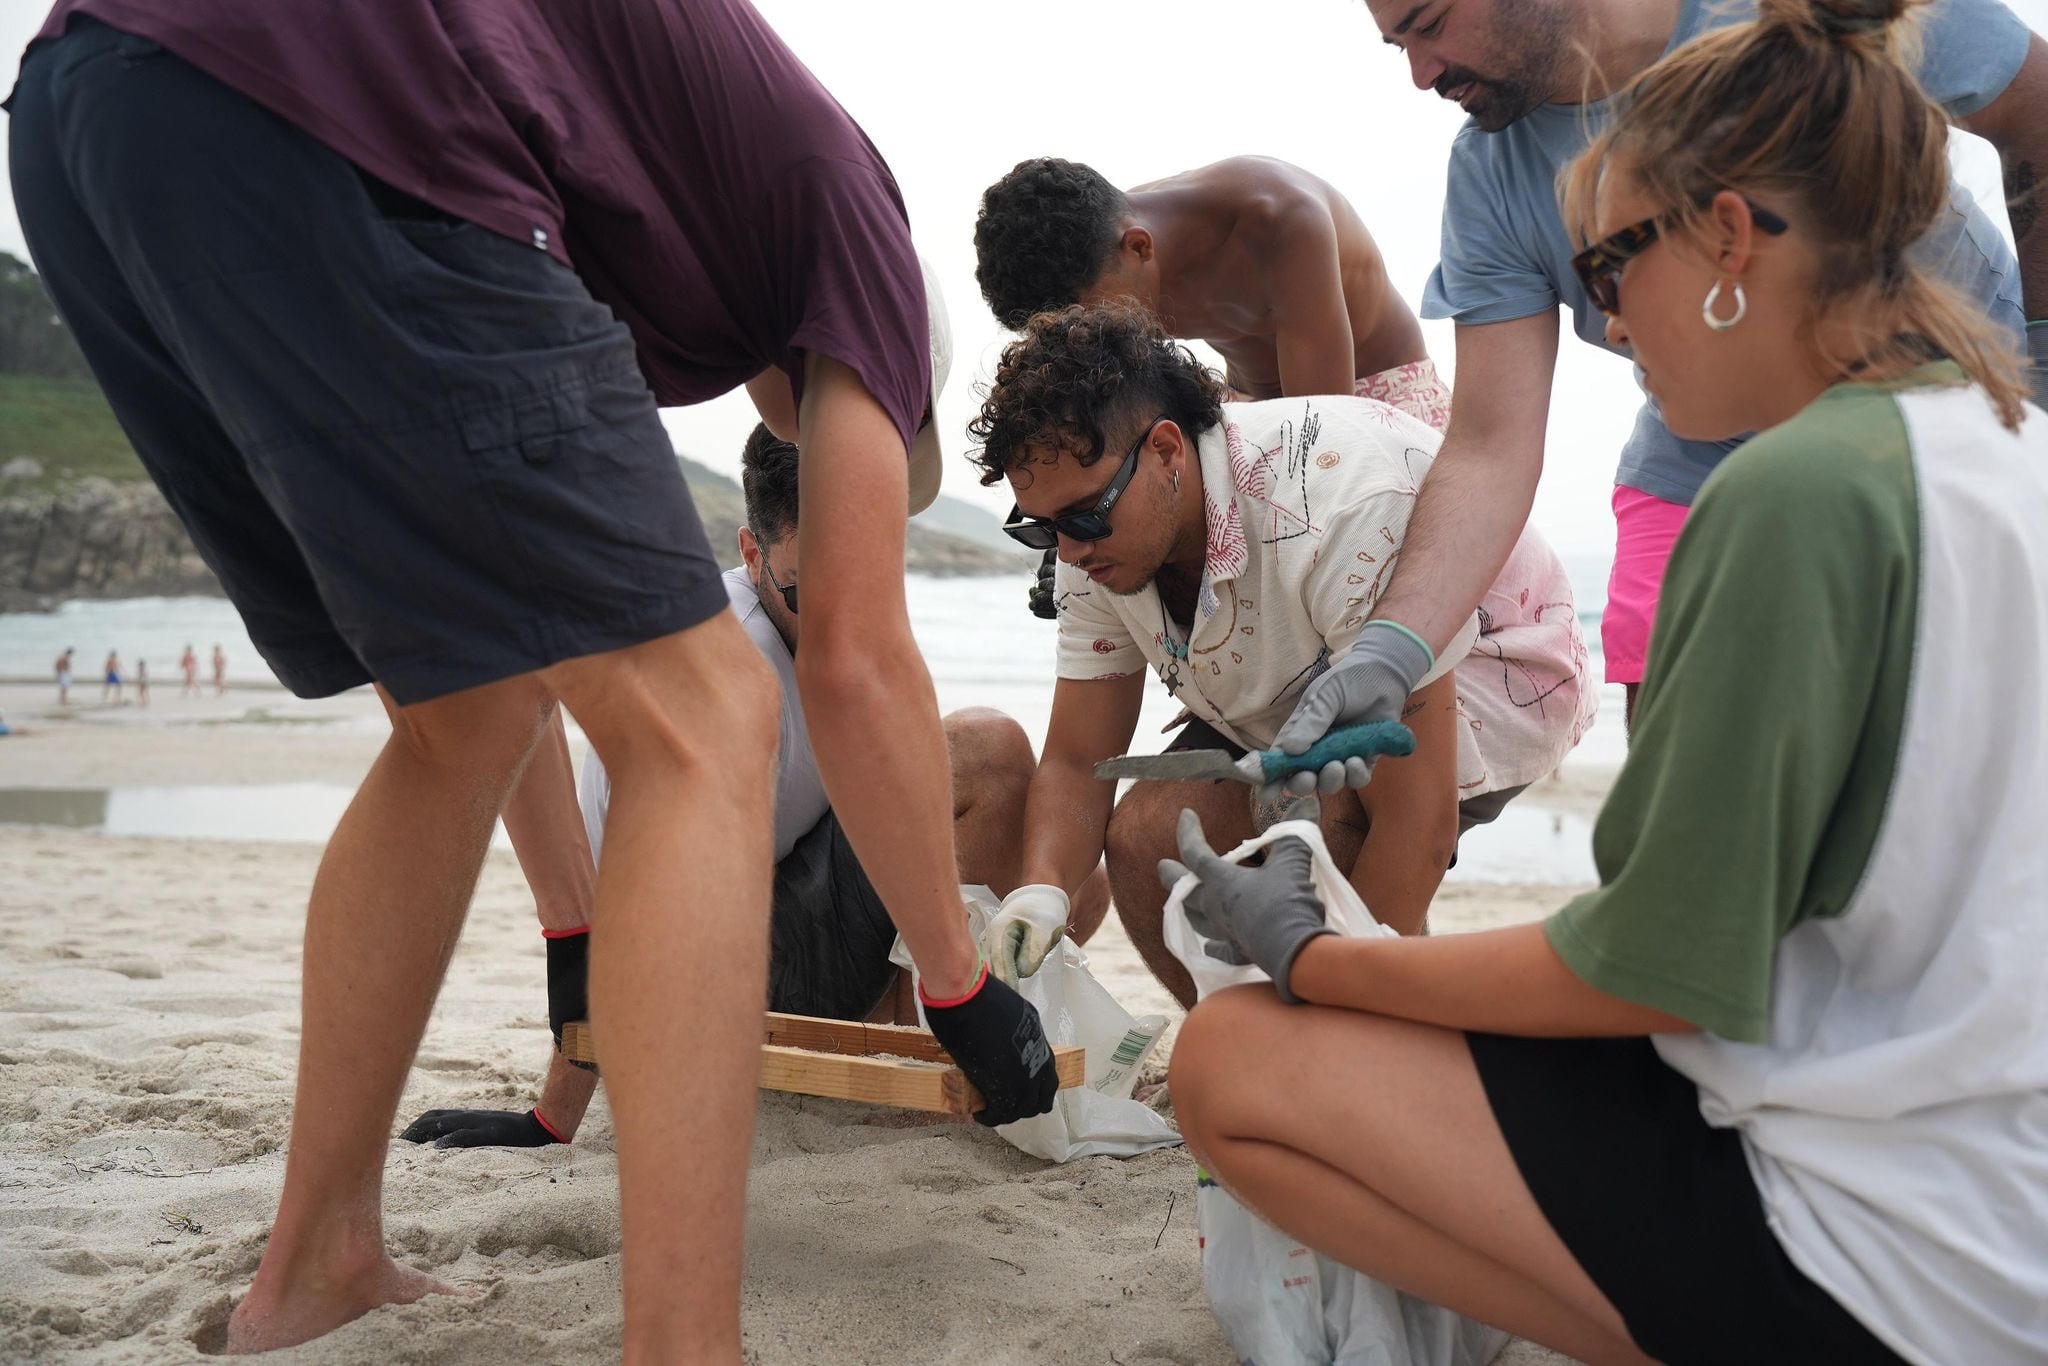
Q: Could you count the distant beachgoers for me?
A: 5